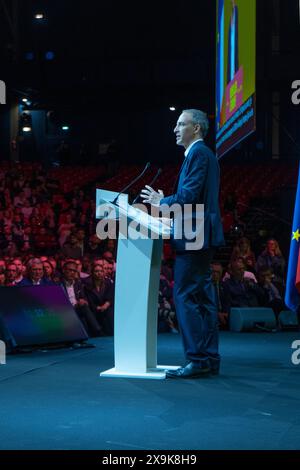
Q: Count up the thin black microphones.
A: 2